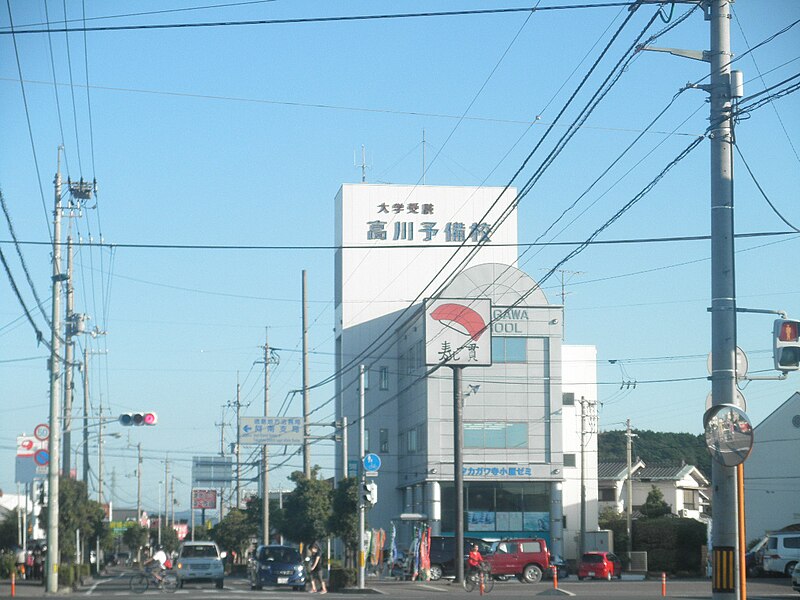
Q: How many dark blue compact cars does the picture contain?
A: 1